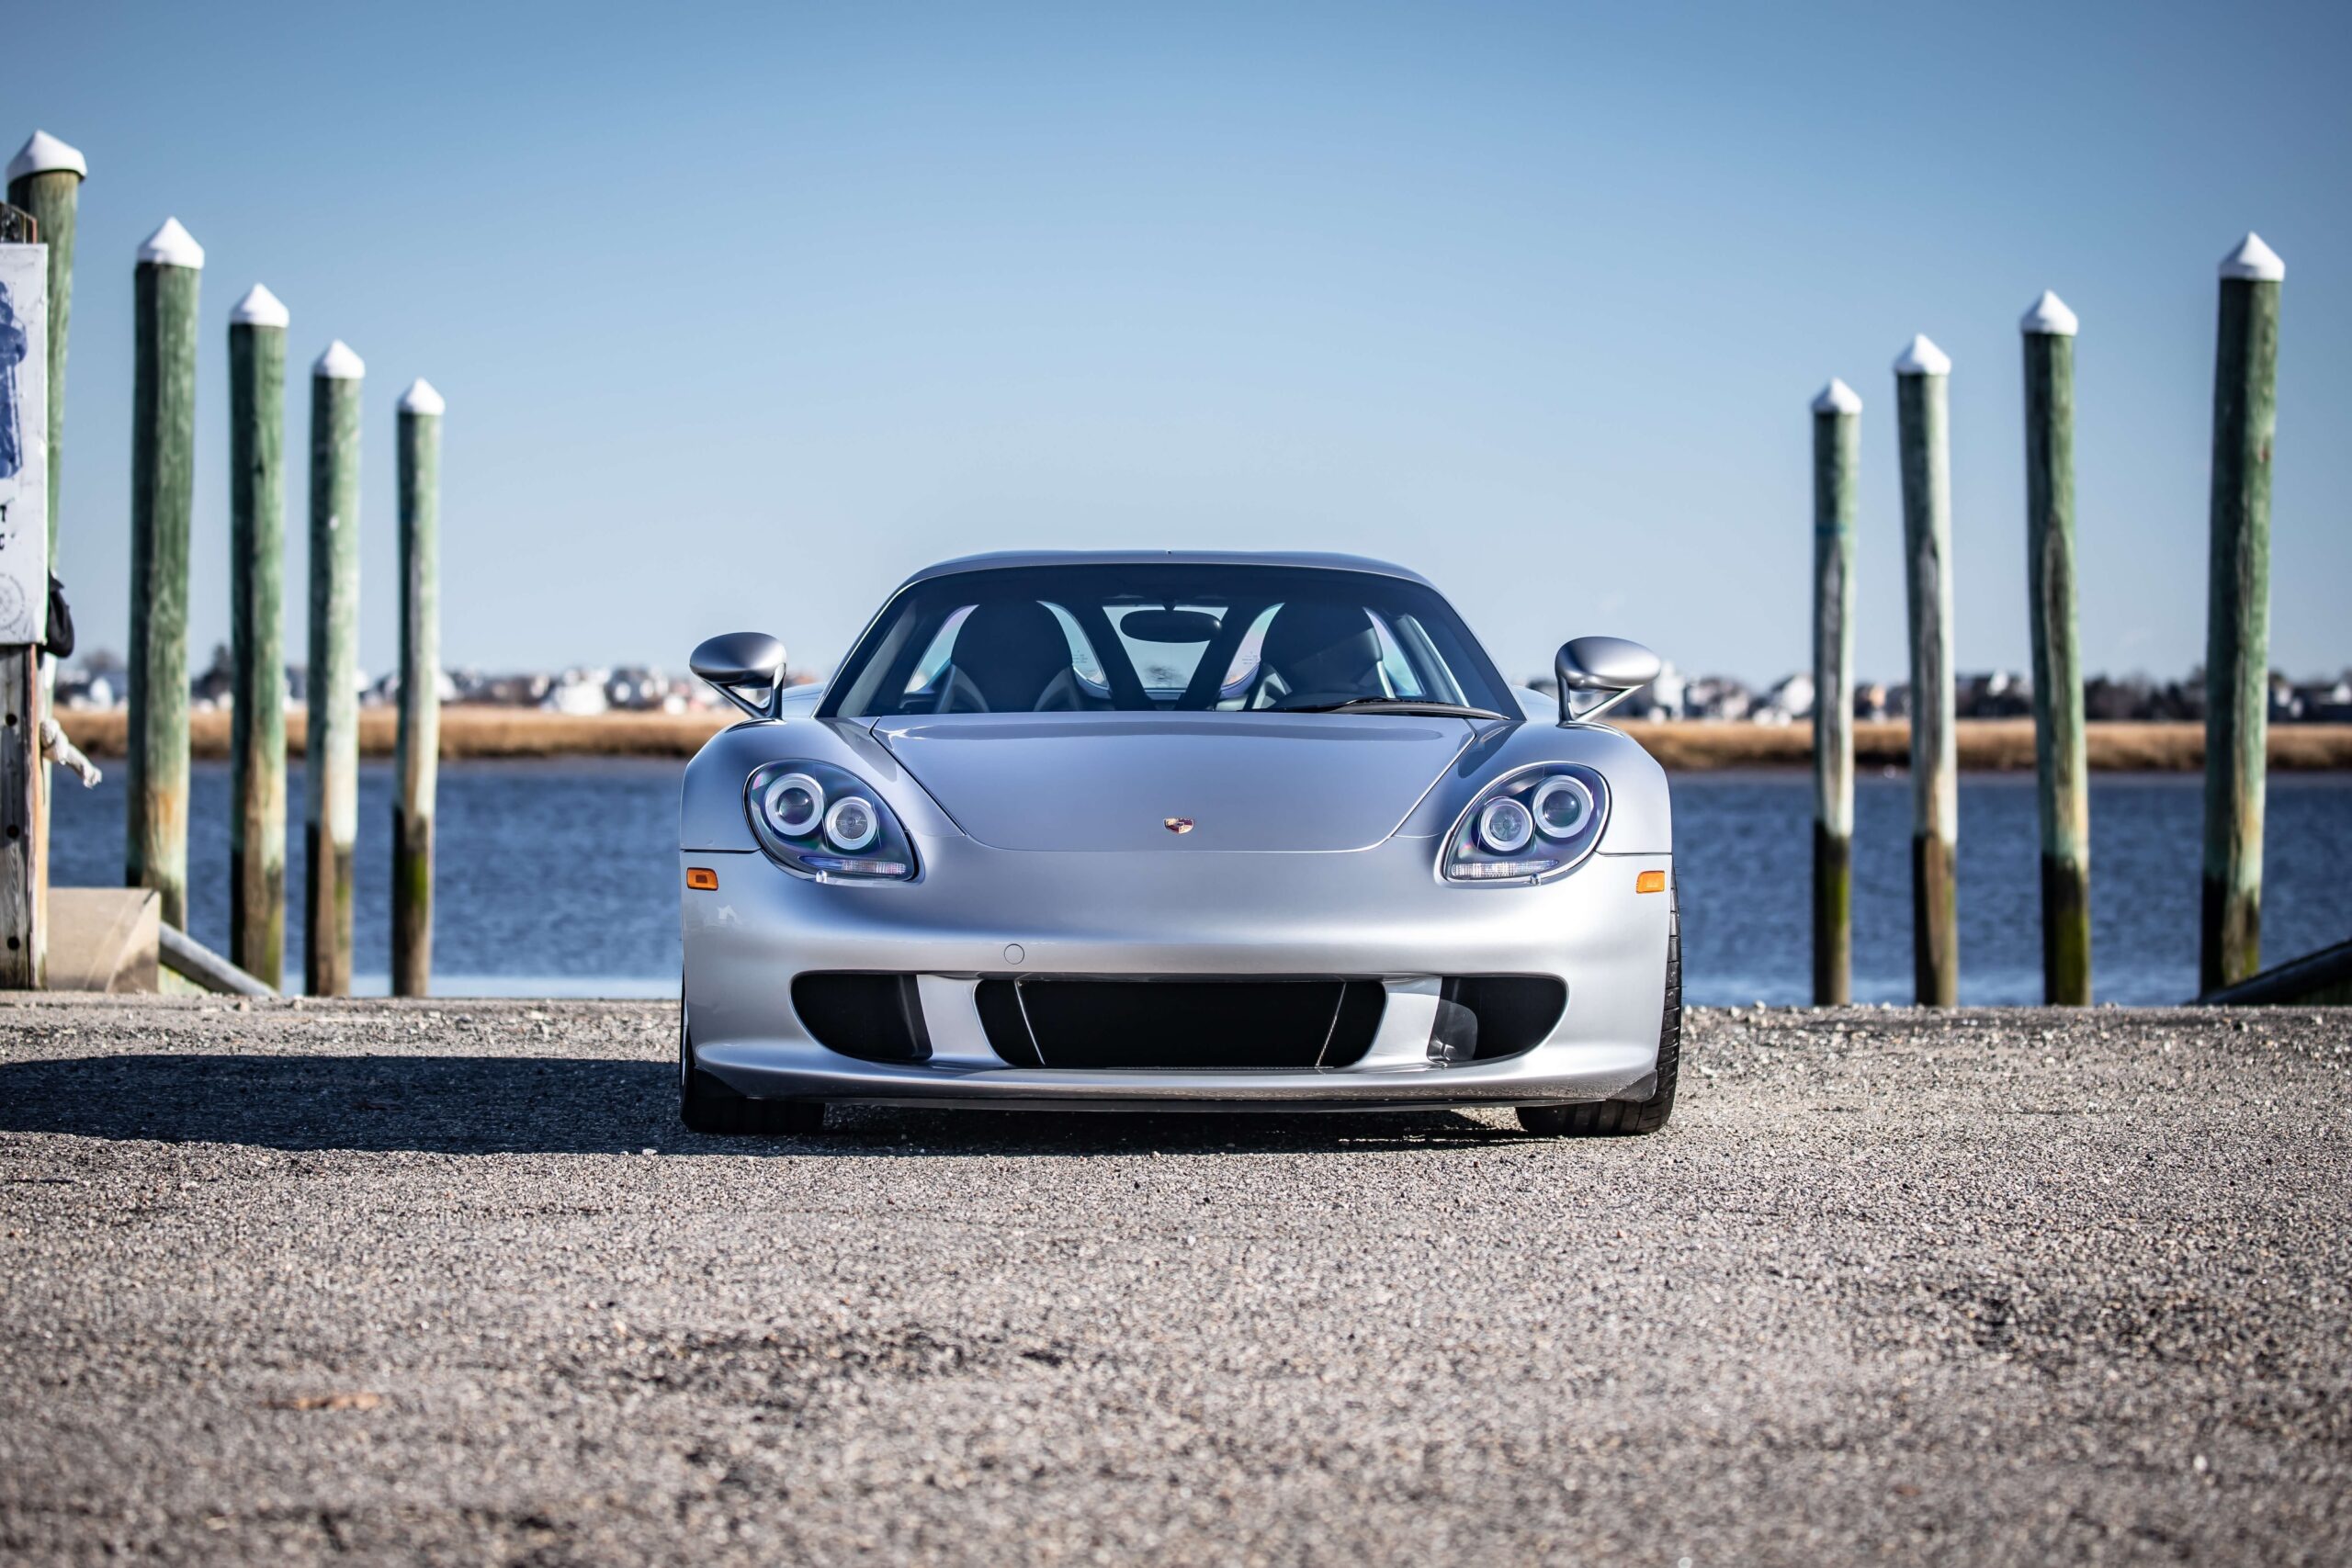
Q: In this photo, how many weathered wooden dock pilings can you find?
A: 9